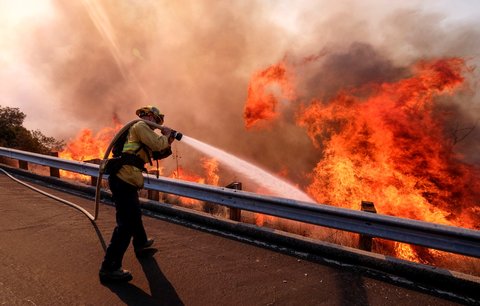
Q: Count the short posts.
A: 6